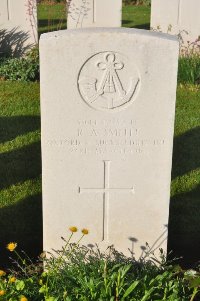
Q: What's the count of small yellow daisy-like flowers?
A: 7